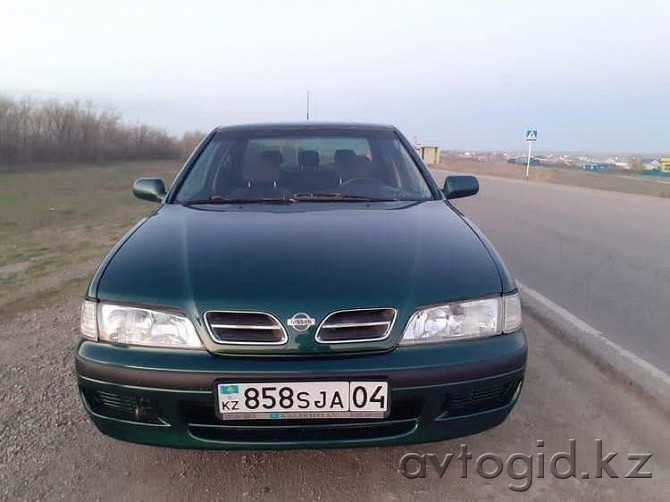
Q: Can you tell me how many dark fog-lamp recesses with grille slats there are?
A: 2